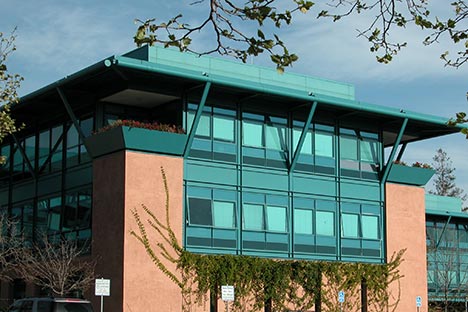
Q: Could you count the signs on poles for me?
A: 4